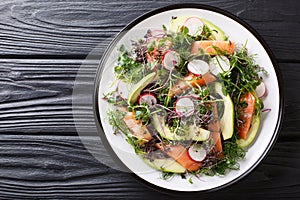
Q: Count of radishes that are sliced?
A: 9